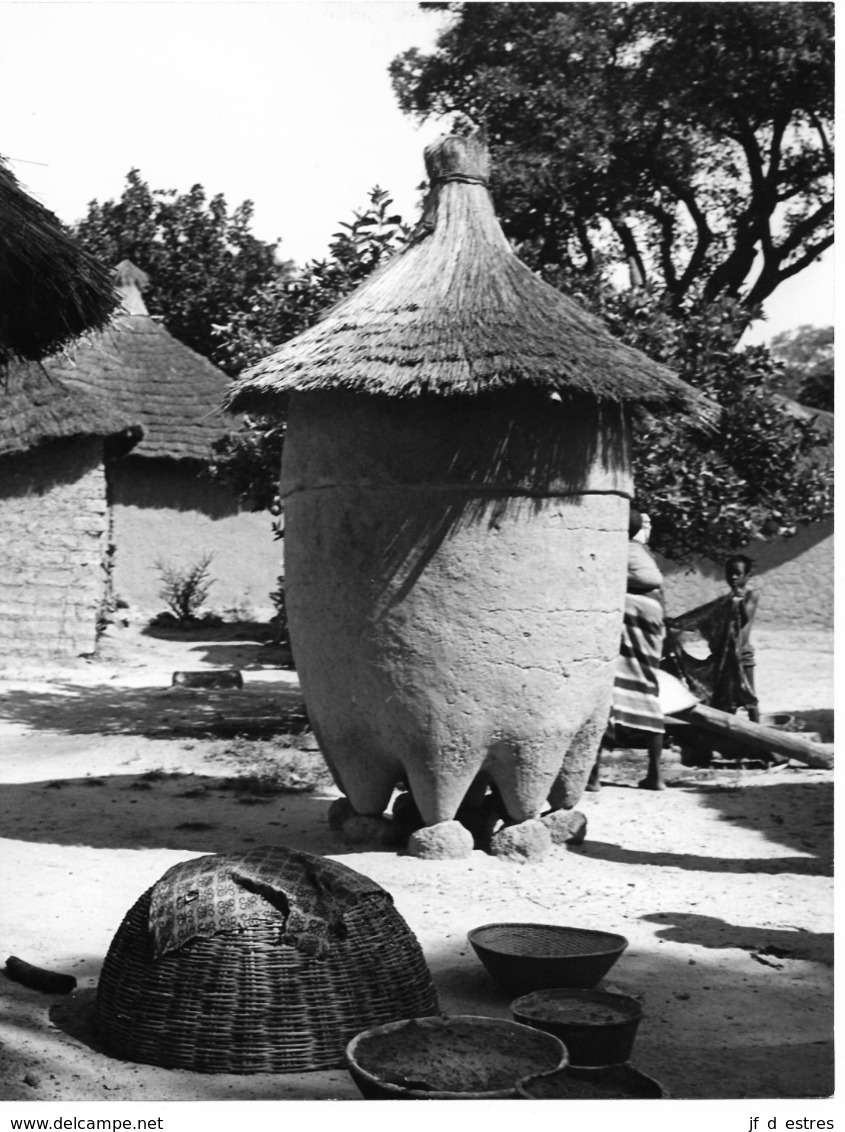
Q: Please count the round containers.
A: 4